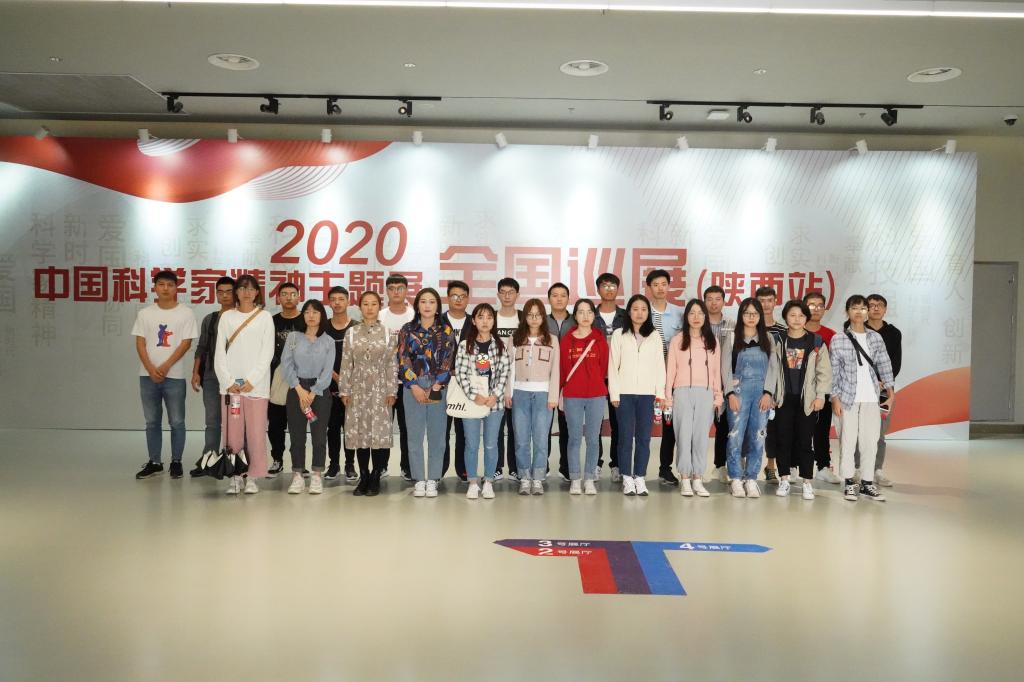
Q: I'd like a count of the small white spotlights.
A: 11